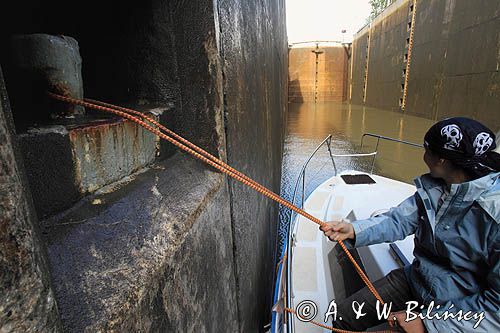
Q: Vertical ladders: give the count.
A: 2